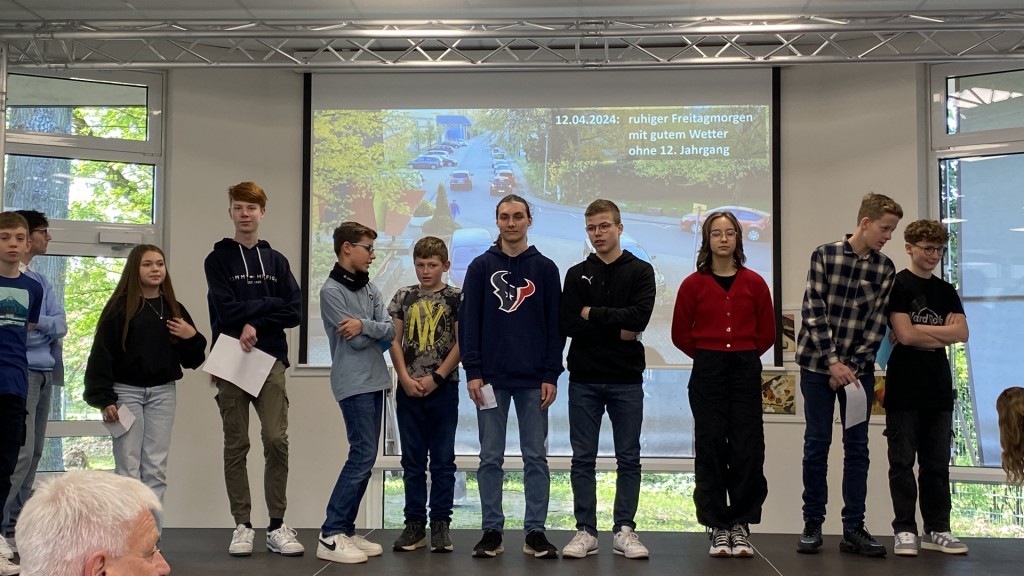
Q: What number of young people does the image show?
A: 11